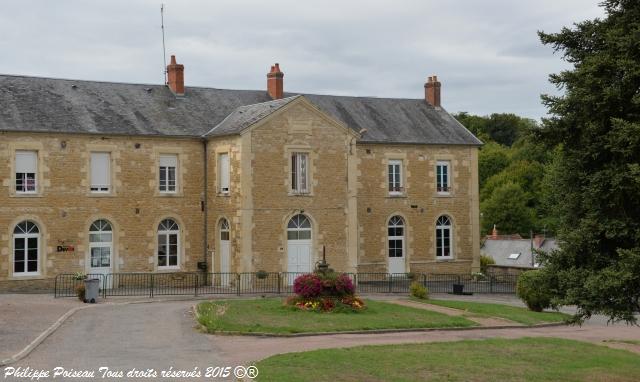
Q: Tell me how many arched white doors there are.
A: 4